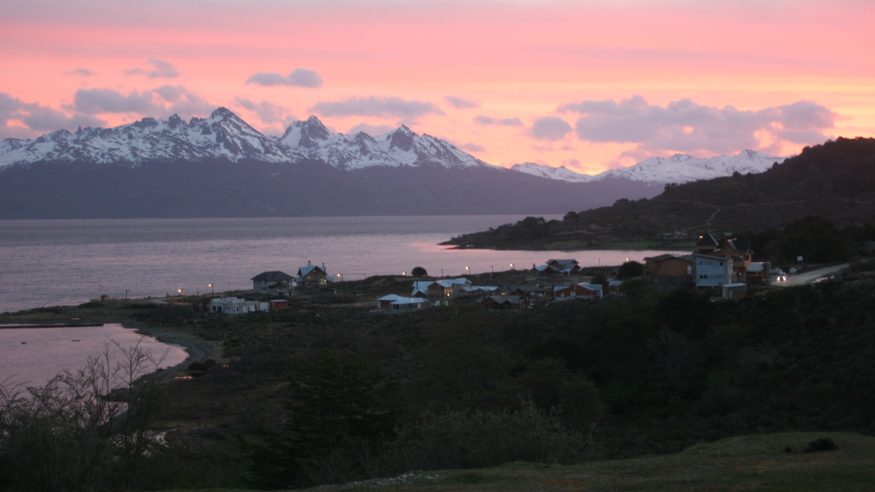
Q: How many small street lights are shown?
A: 7